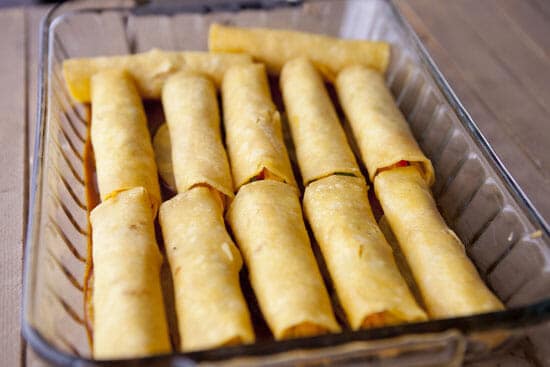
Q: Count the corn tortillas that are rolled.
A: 12